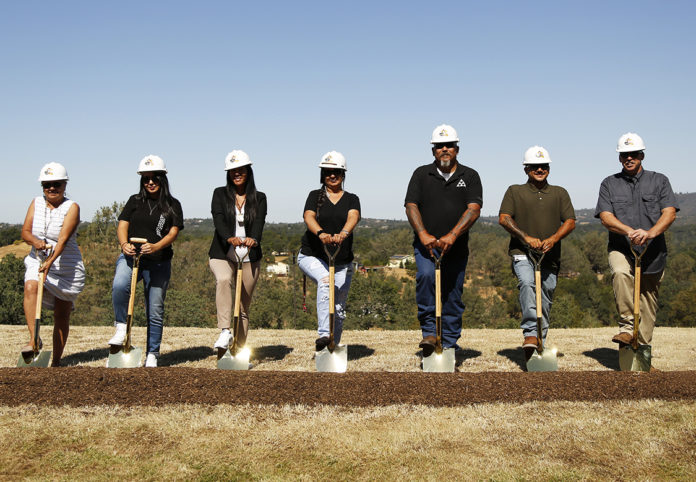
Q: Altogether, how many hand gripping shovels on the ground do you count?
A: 7